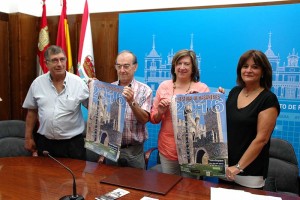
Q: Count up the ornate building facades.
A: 2